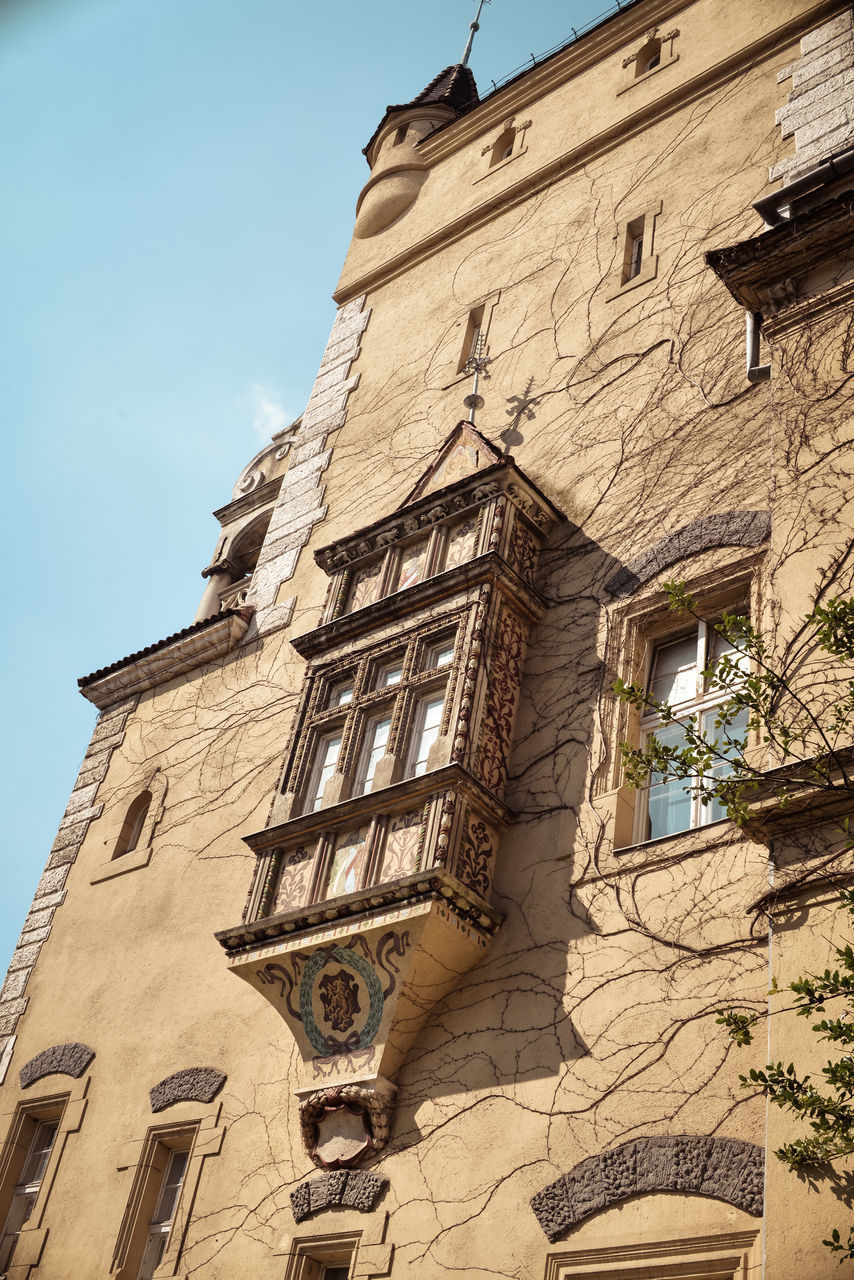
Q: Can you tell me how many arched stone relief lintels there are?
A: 5